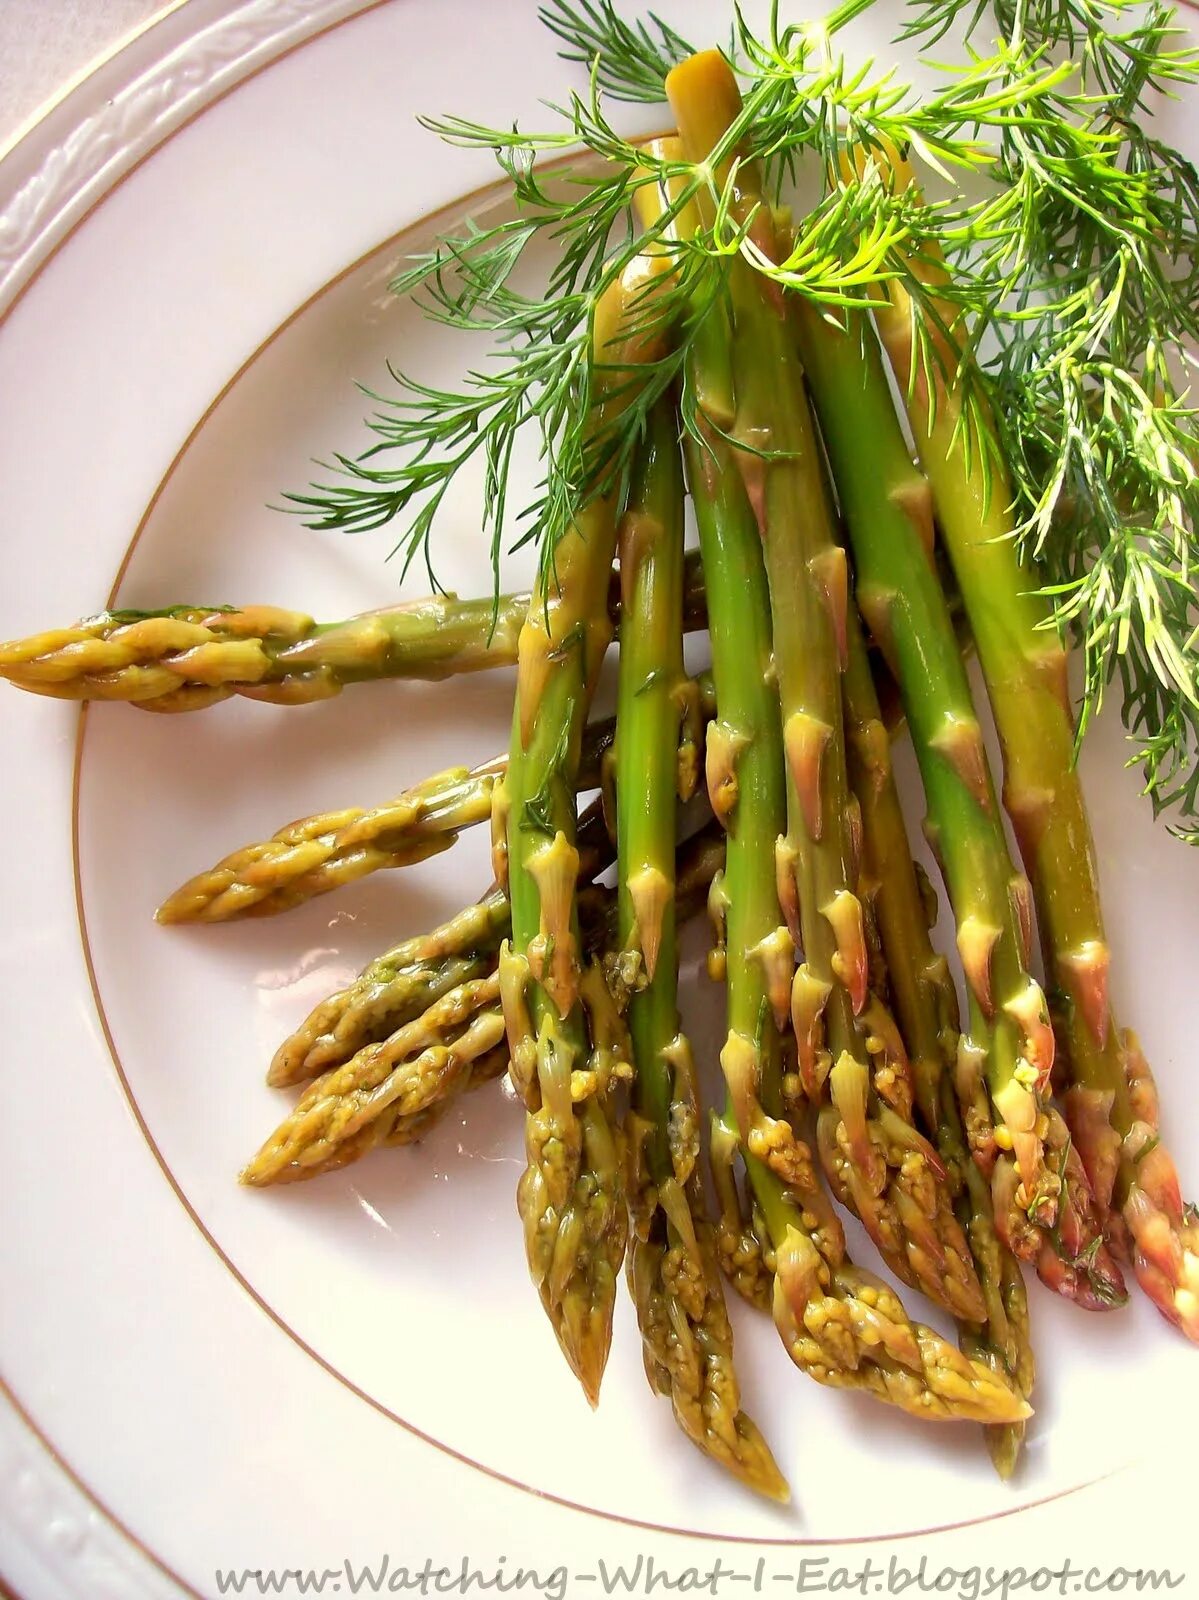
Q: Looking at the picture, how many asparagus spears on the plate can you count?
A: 11